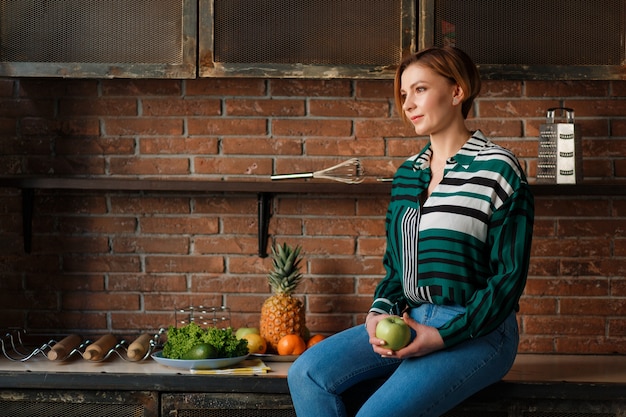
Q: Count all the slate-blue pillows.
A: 0